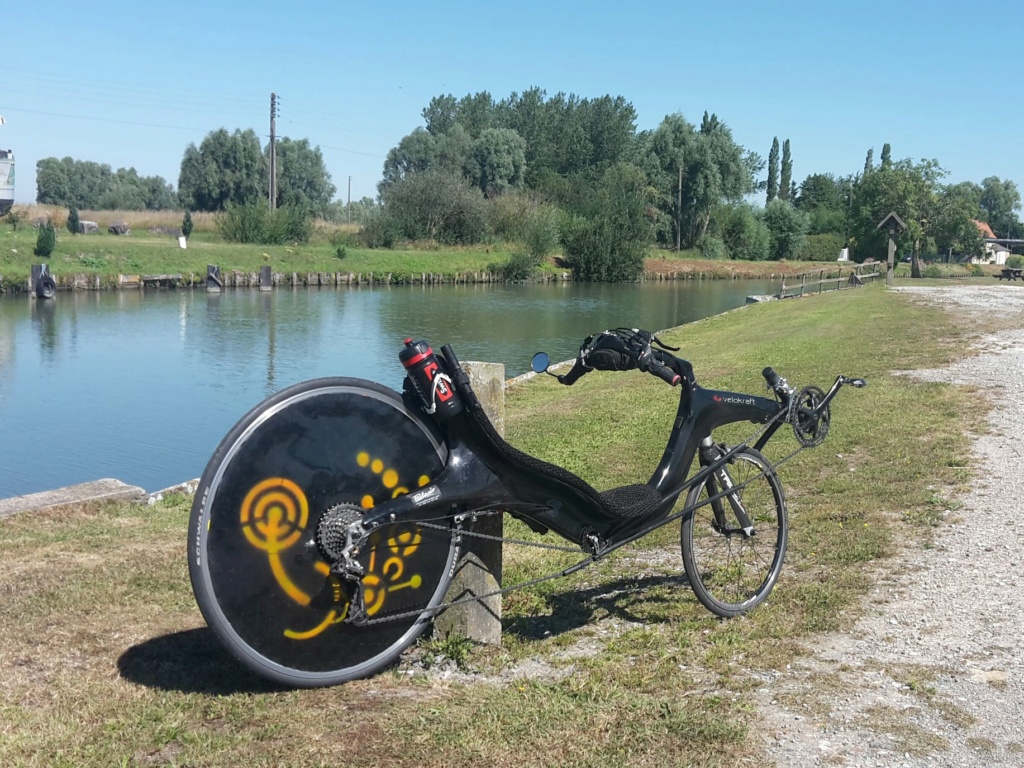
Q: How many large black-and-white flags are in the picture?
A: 0